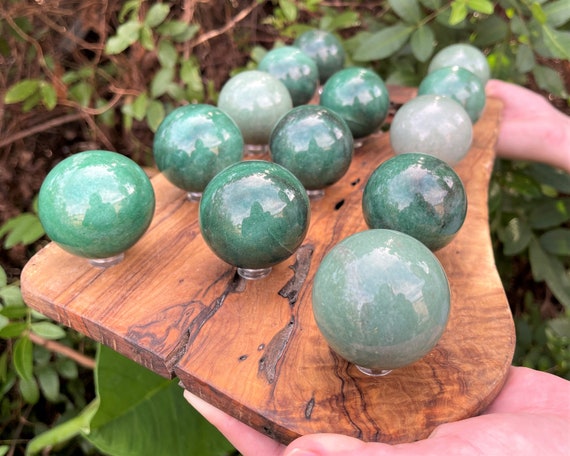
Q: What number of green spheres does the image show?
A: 13